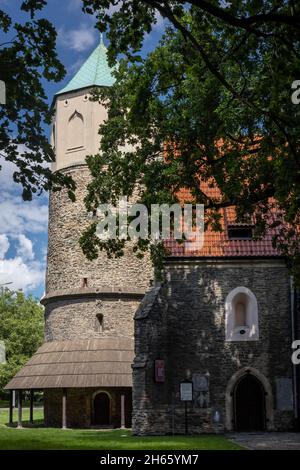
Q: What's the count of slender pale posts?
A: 3